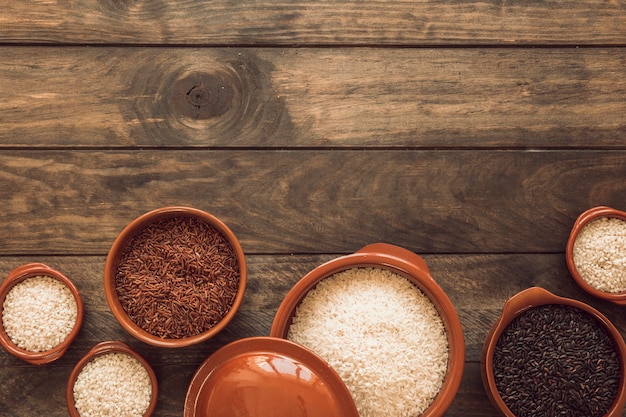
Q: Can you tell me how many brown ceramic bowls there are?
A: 6